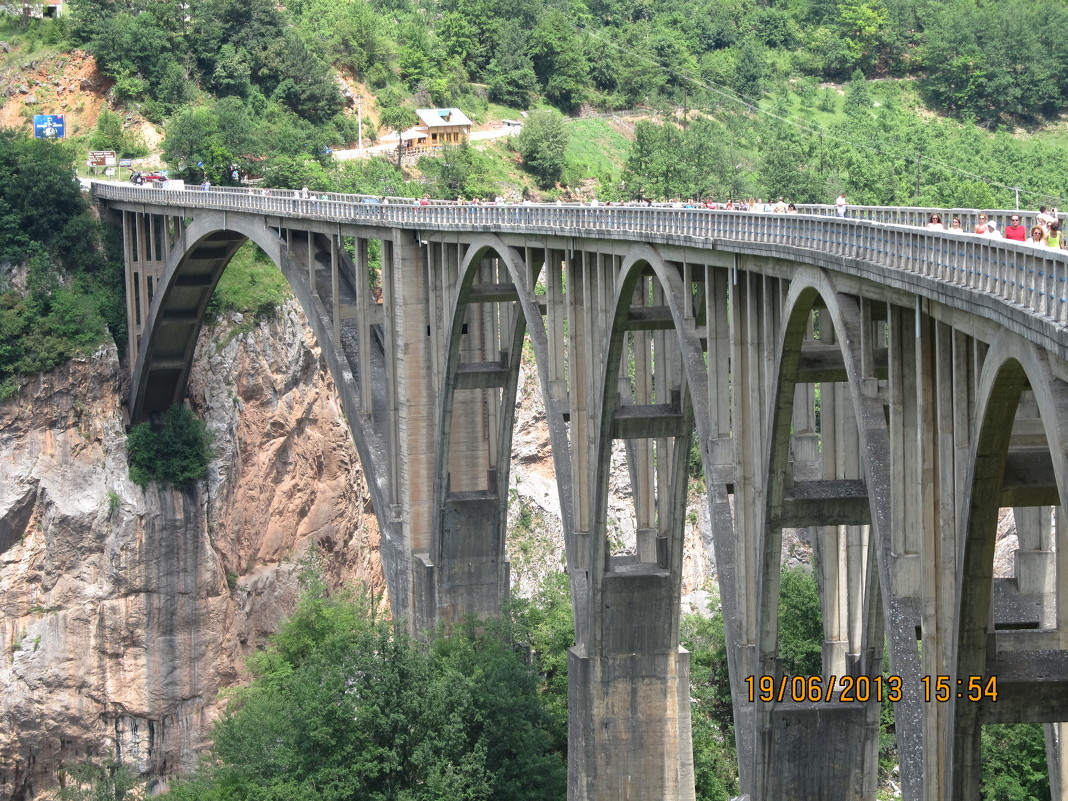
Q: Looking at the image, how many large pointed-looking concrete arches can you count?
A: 5